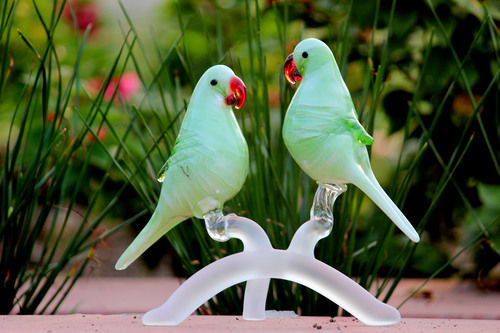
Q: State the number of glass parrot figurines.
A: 2